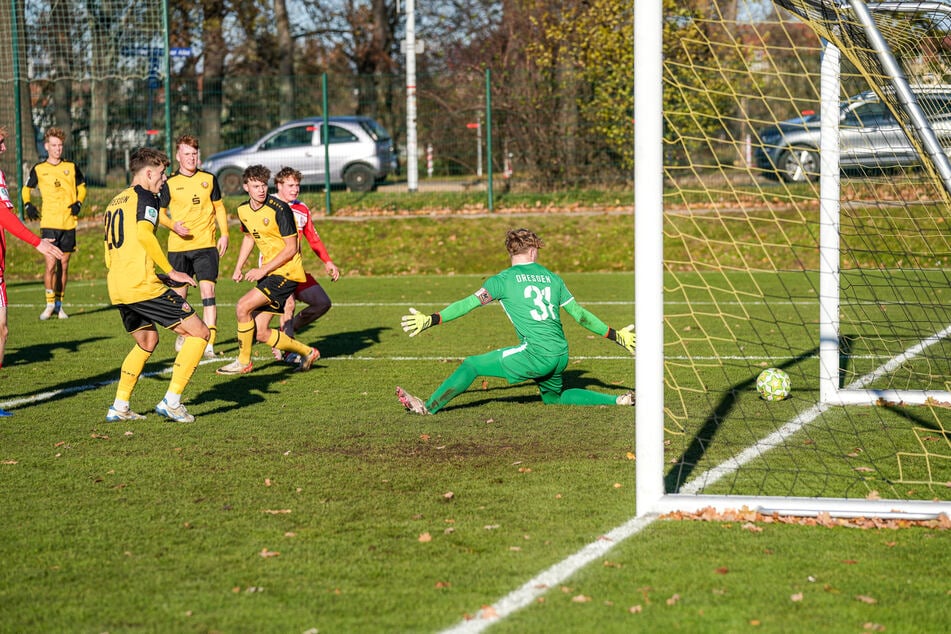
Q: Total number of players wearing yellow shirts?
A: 4